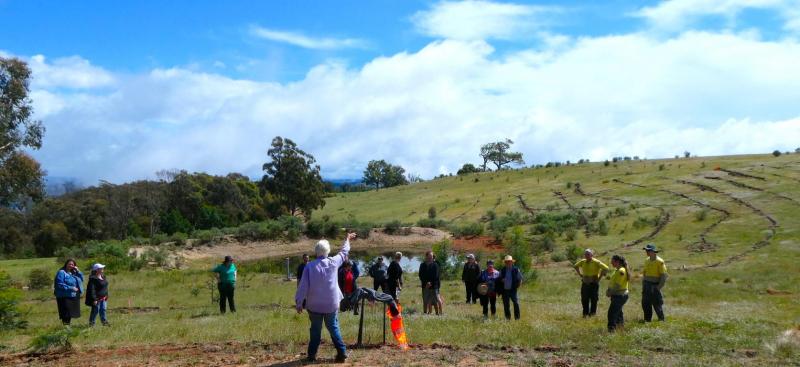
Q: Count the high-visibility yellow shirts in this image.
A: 3